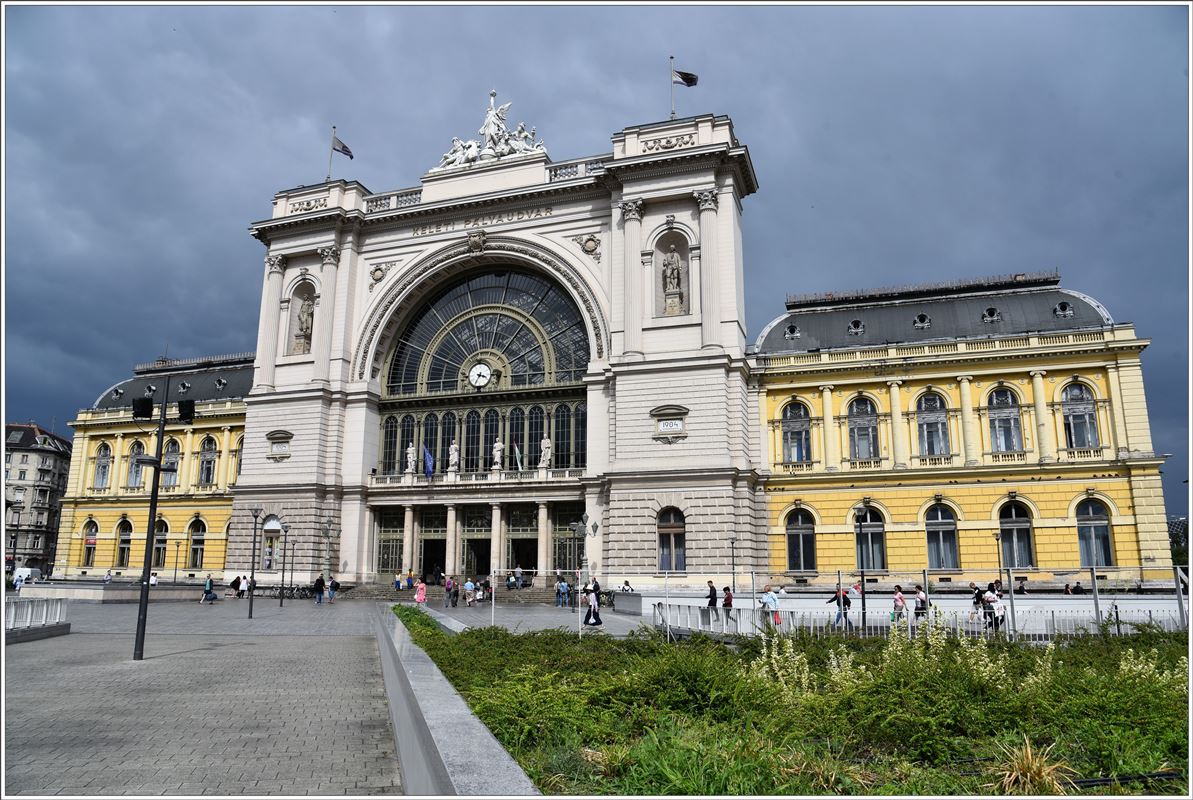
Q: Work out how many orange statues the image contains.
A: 0